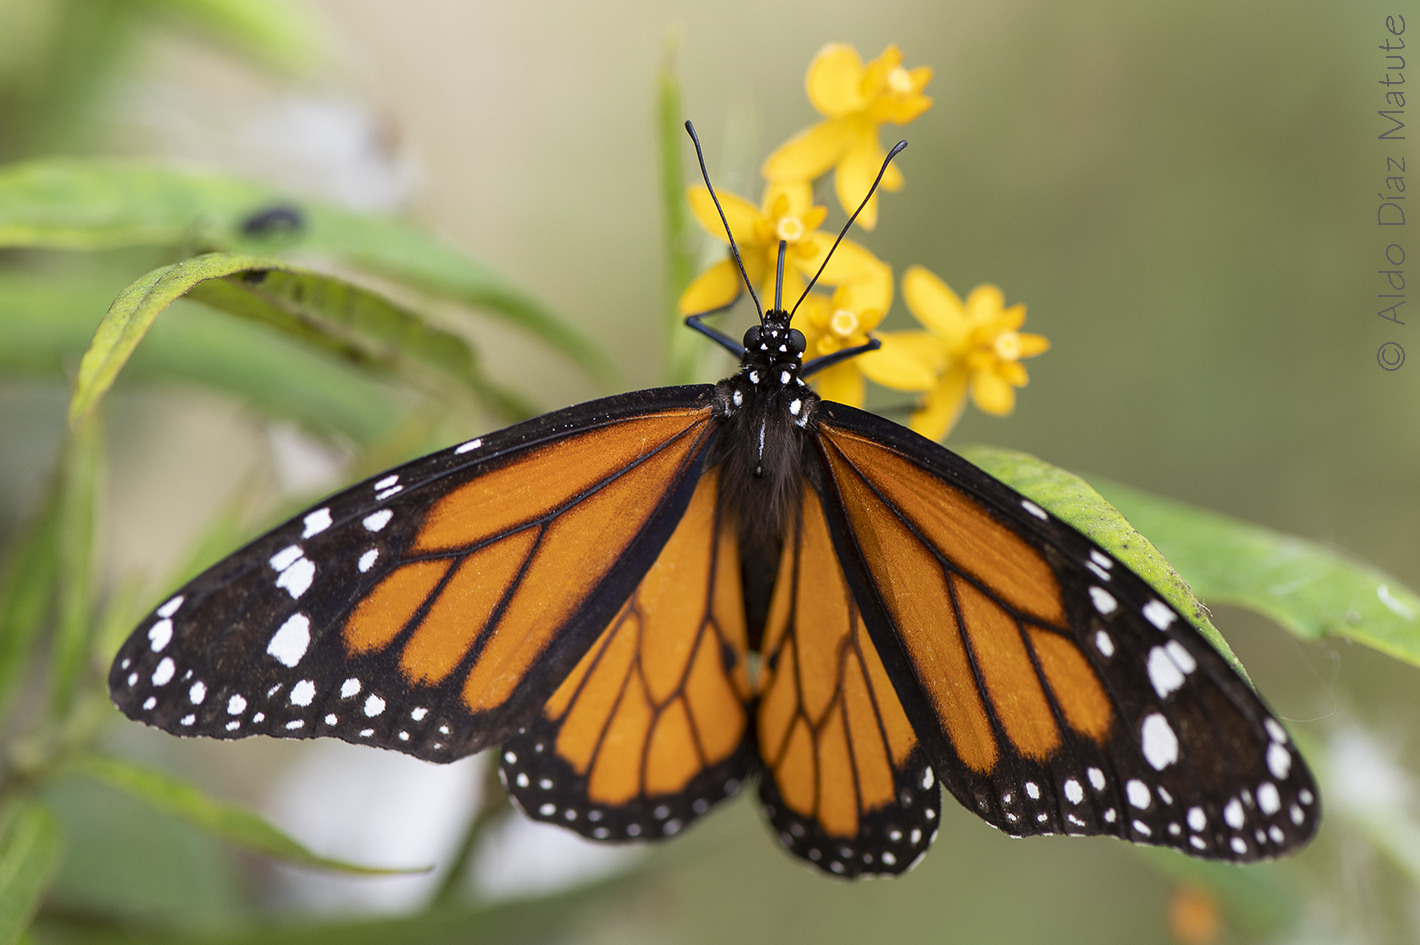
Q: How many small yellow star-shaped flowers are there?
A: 4